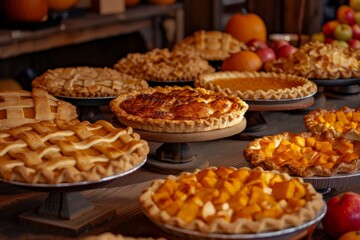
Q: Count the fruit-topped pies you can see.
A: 3